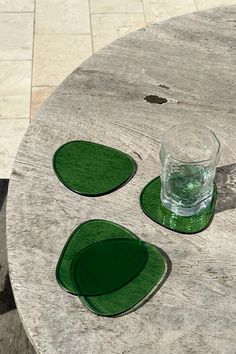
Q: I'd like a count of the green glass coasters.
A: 4